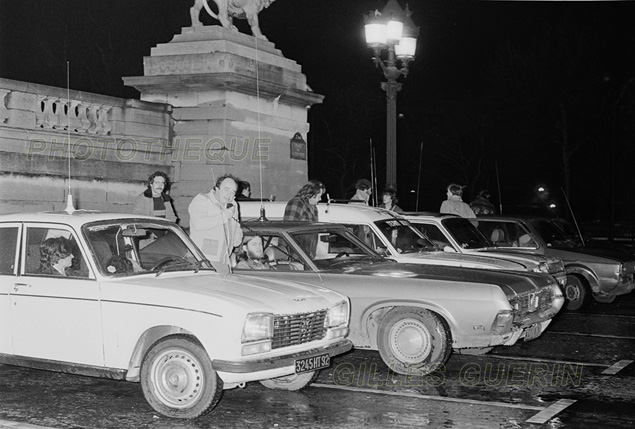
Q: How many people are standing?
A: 8